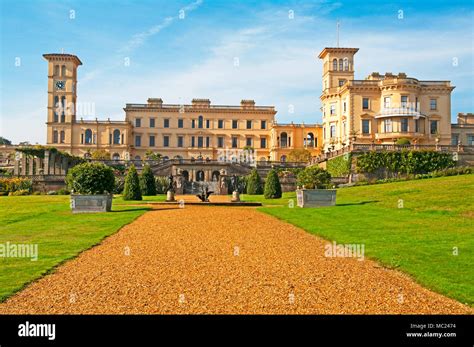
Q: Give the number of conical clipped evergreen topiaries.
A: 4